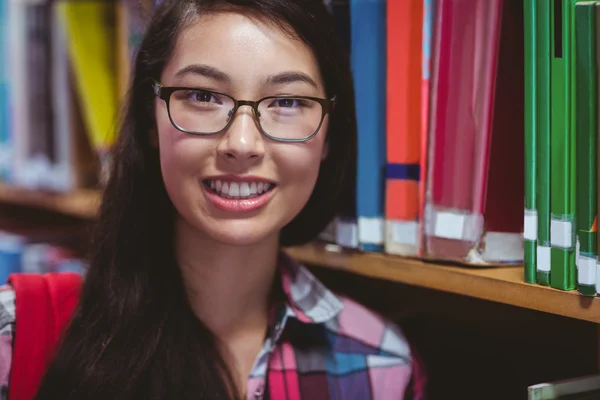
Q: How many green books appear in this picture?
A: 4